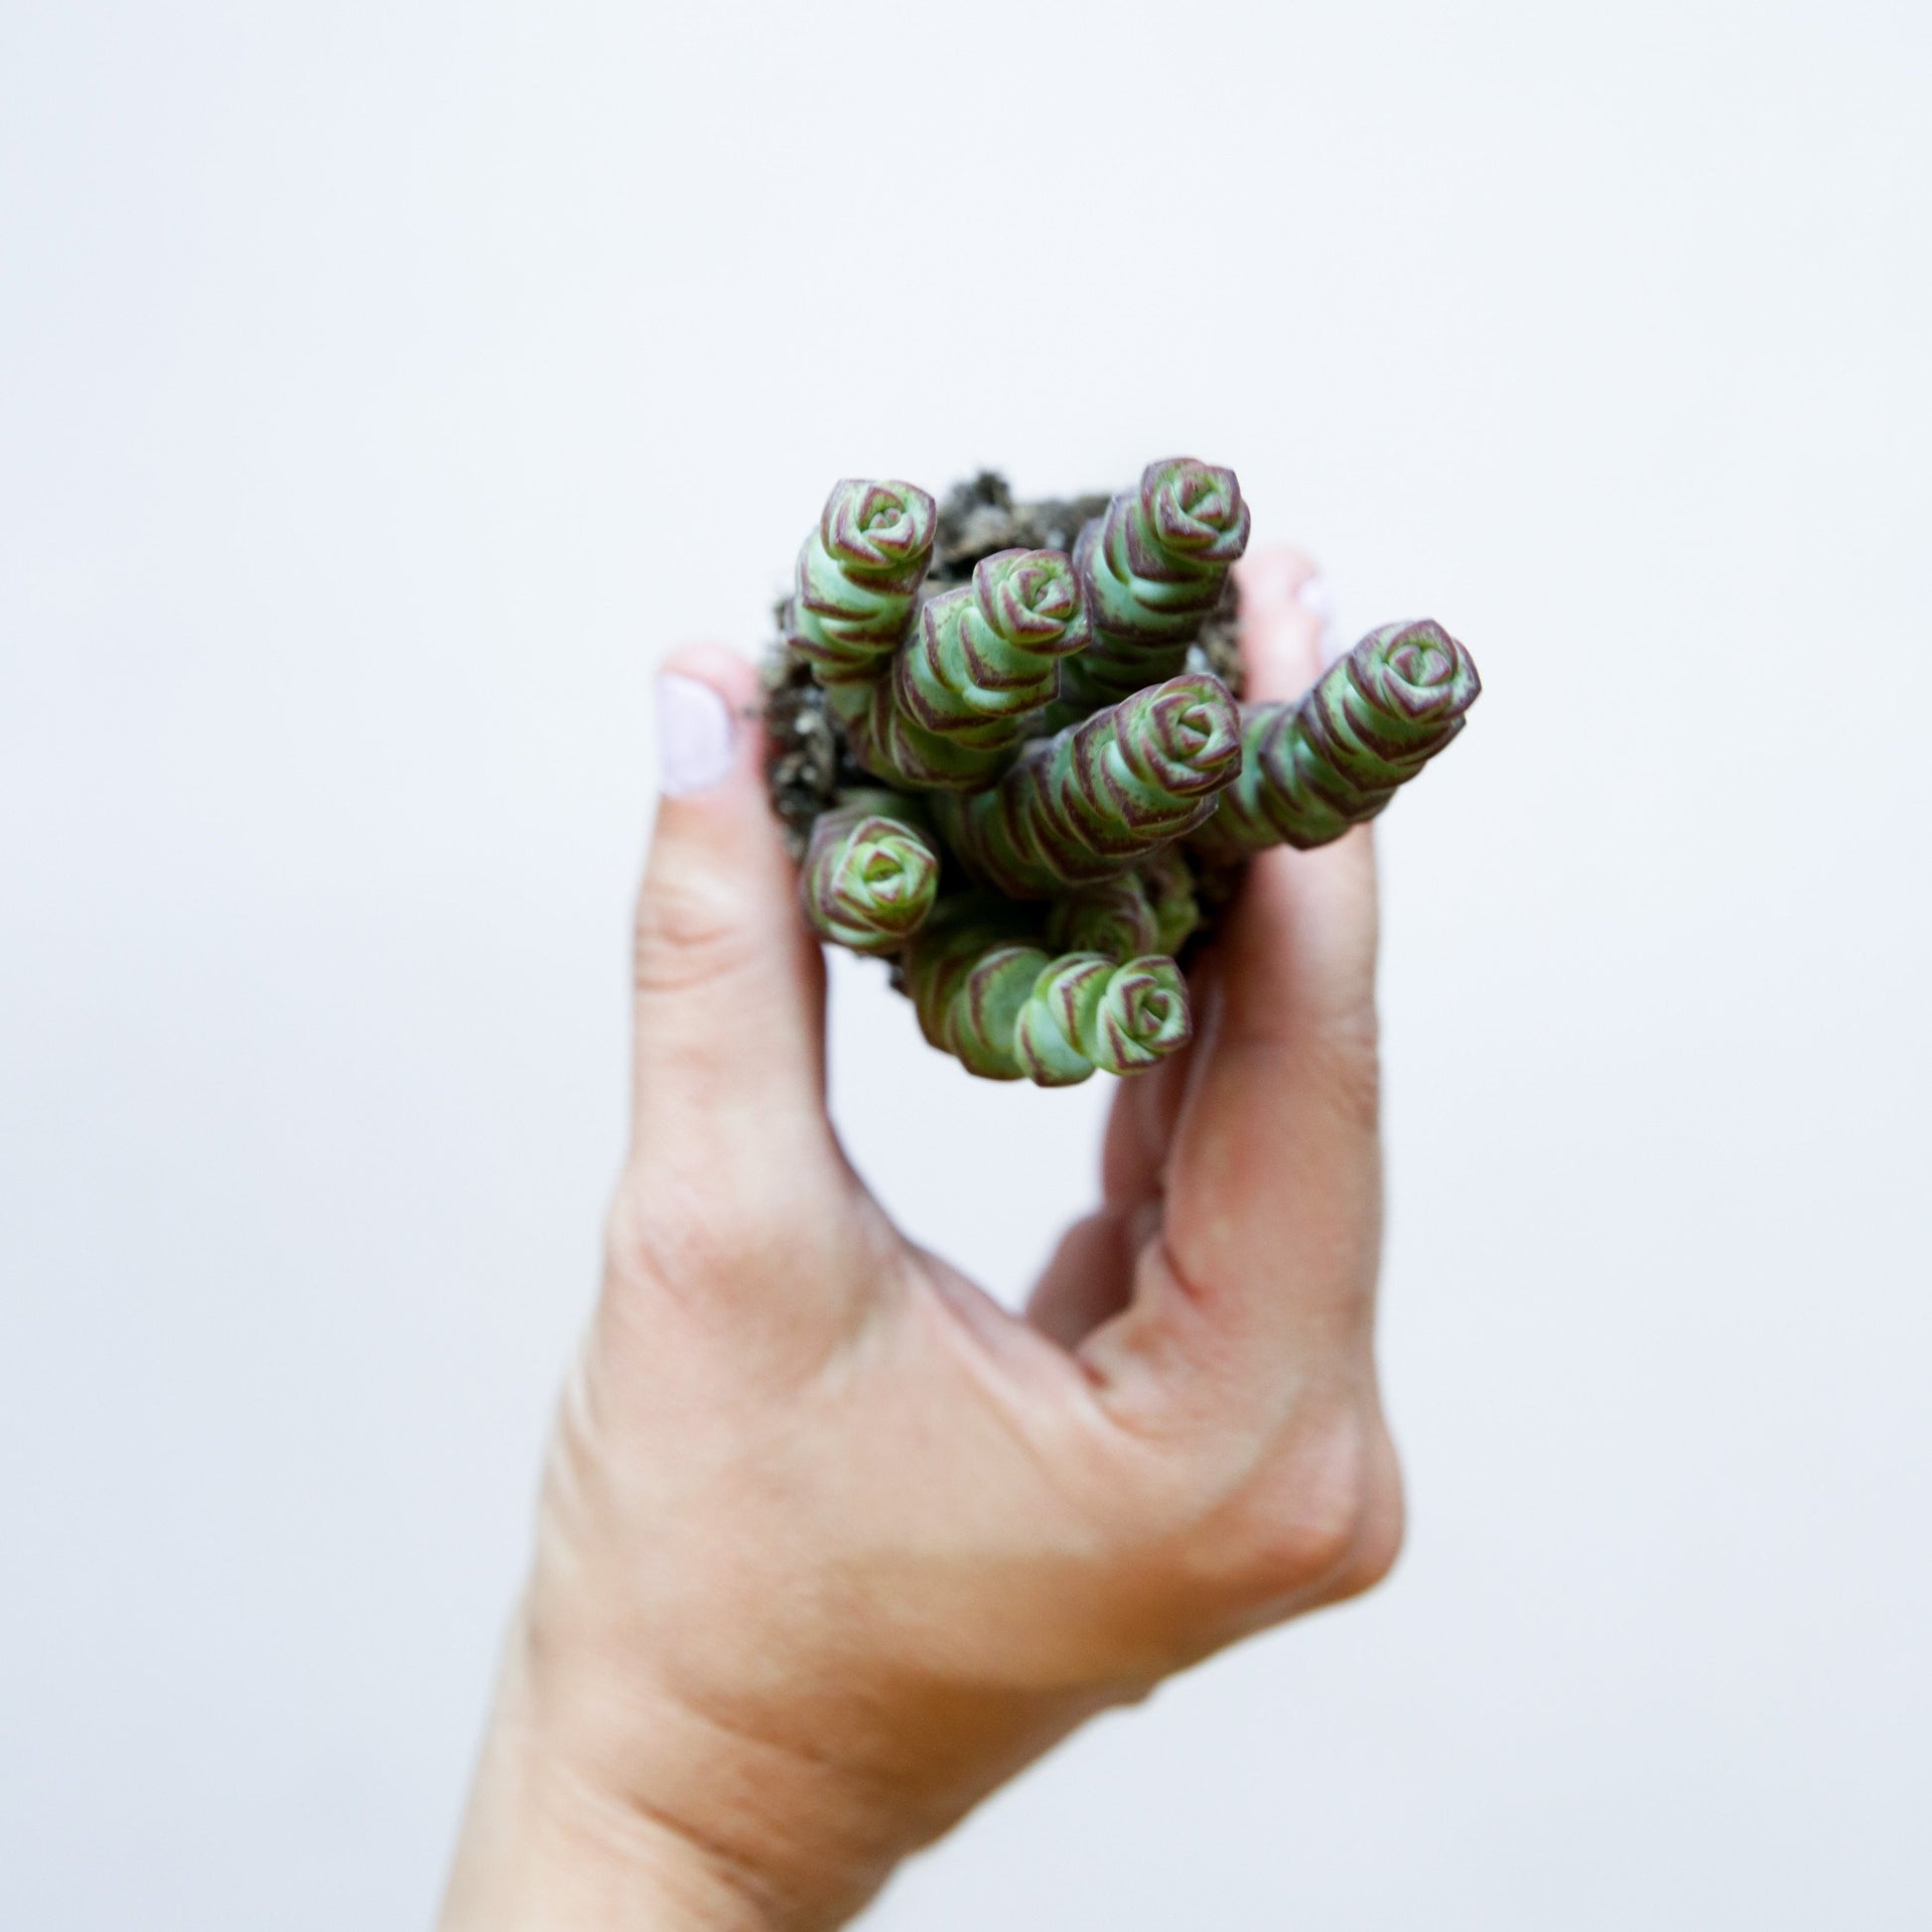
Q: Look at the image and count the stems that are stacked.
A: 7